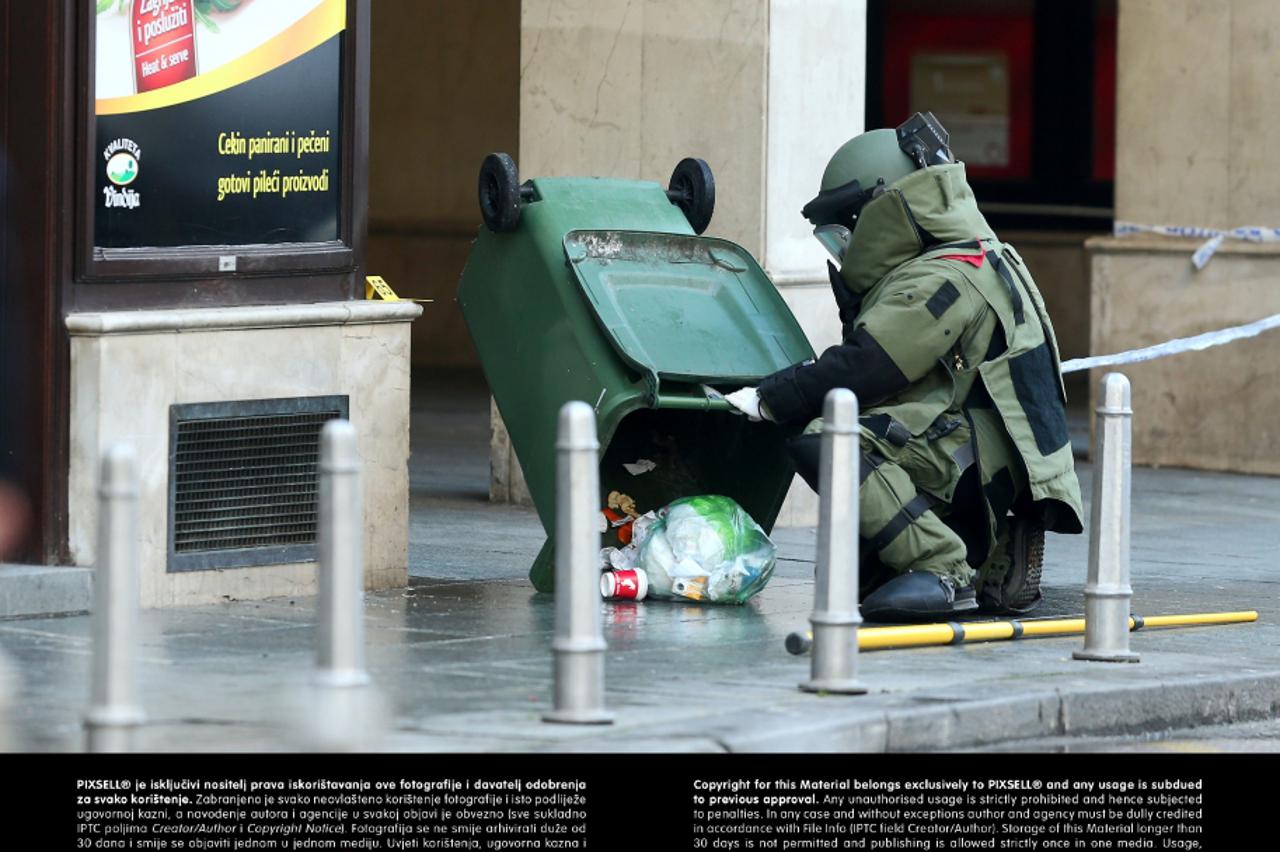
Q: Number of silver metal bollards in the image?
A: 5